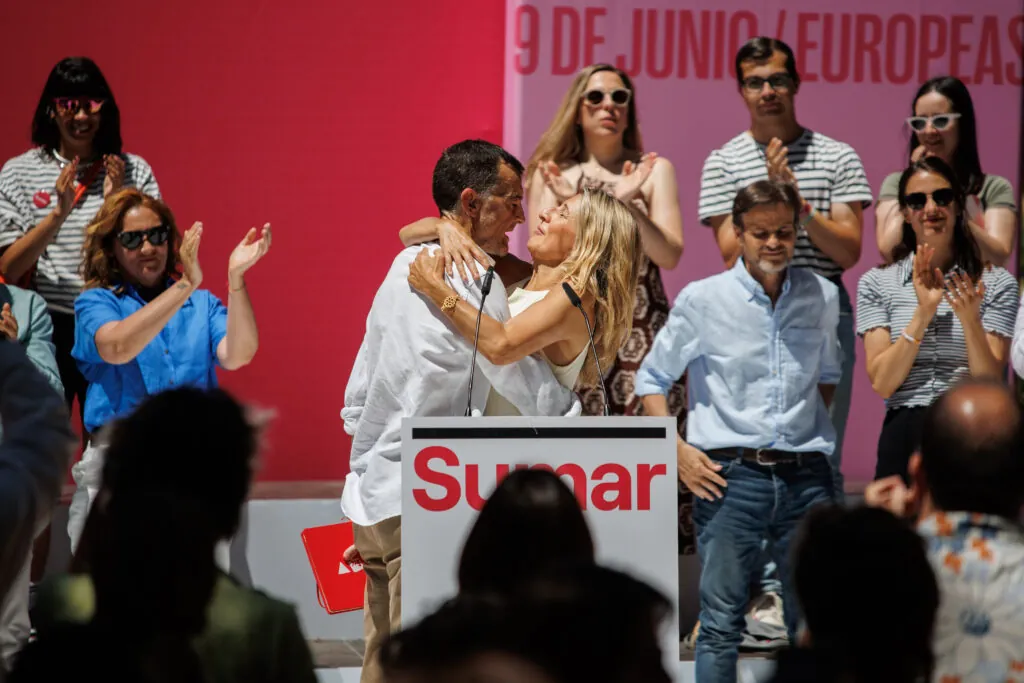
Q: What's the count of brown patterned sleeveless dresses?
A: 1